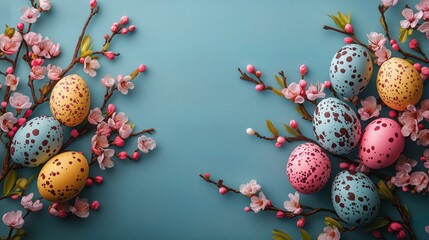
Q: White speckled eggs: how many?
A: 0